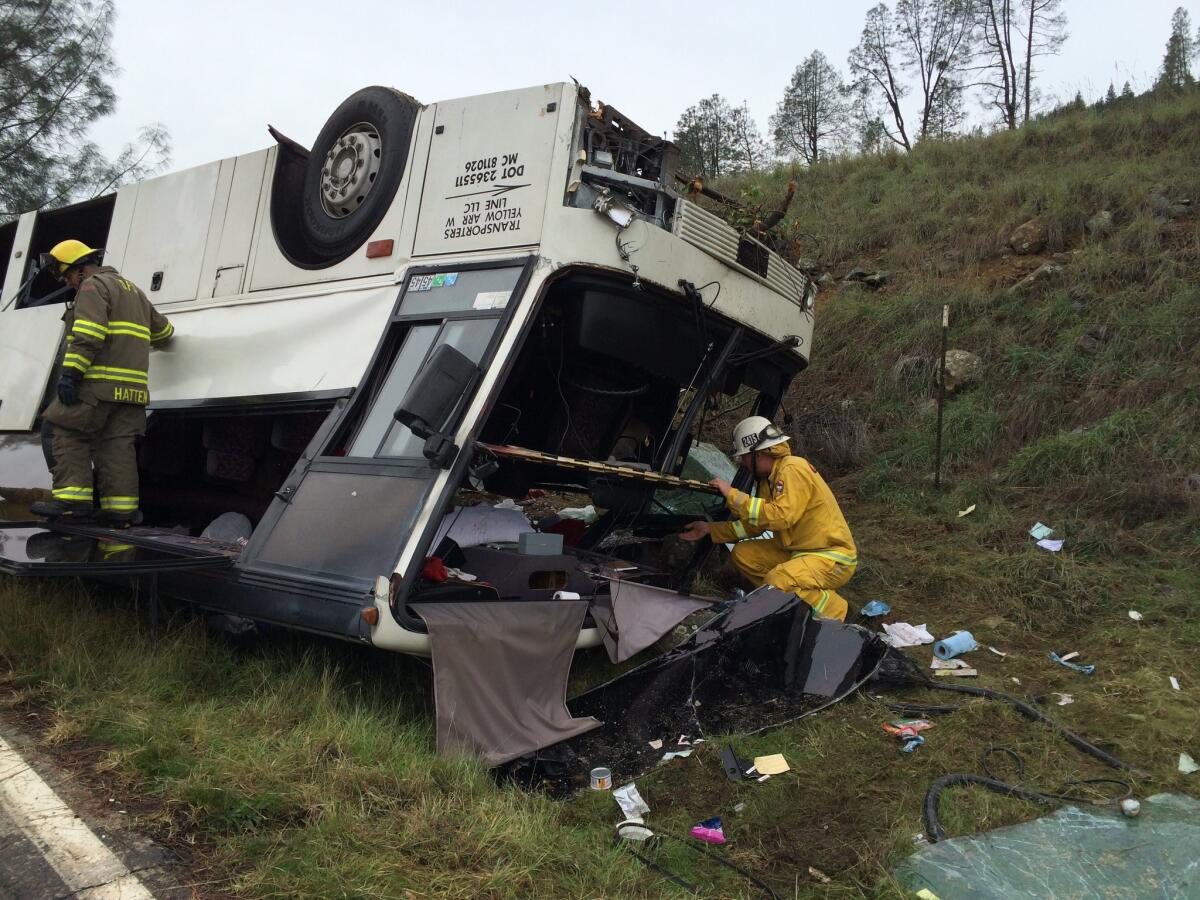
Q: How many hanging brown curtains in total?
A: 2